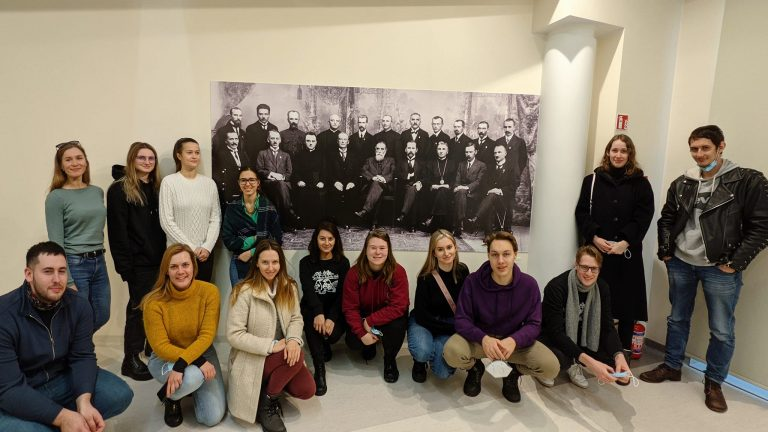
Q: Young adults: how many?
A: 14